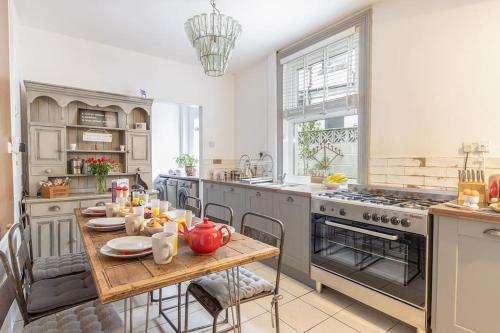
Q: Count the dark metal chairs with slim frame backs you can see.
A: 6